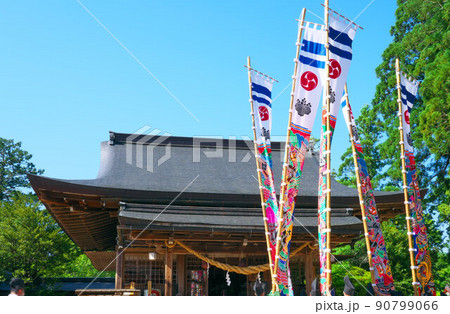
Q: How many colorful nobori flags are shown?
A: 5